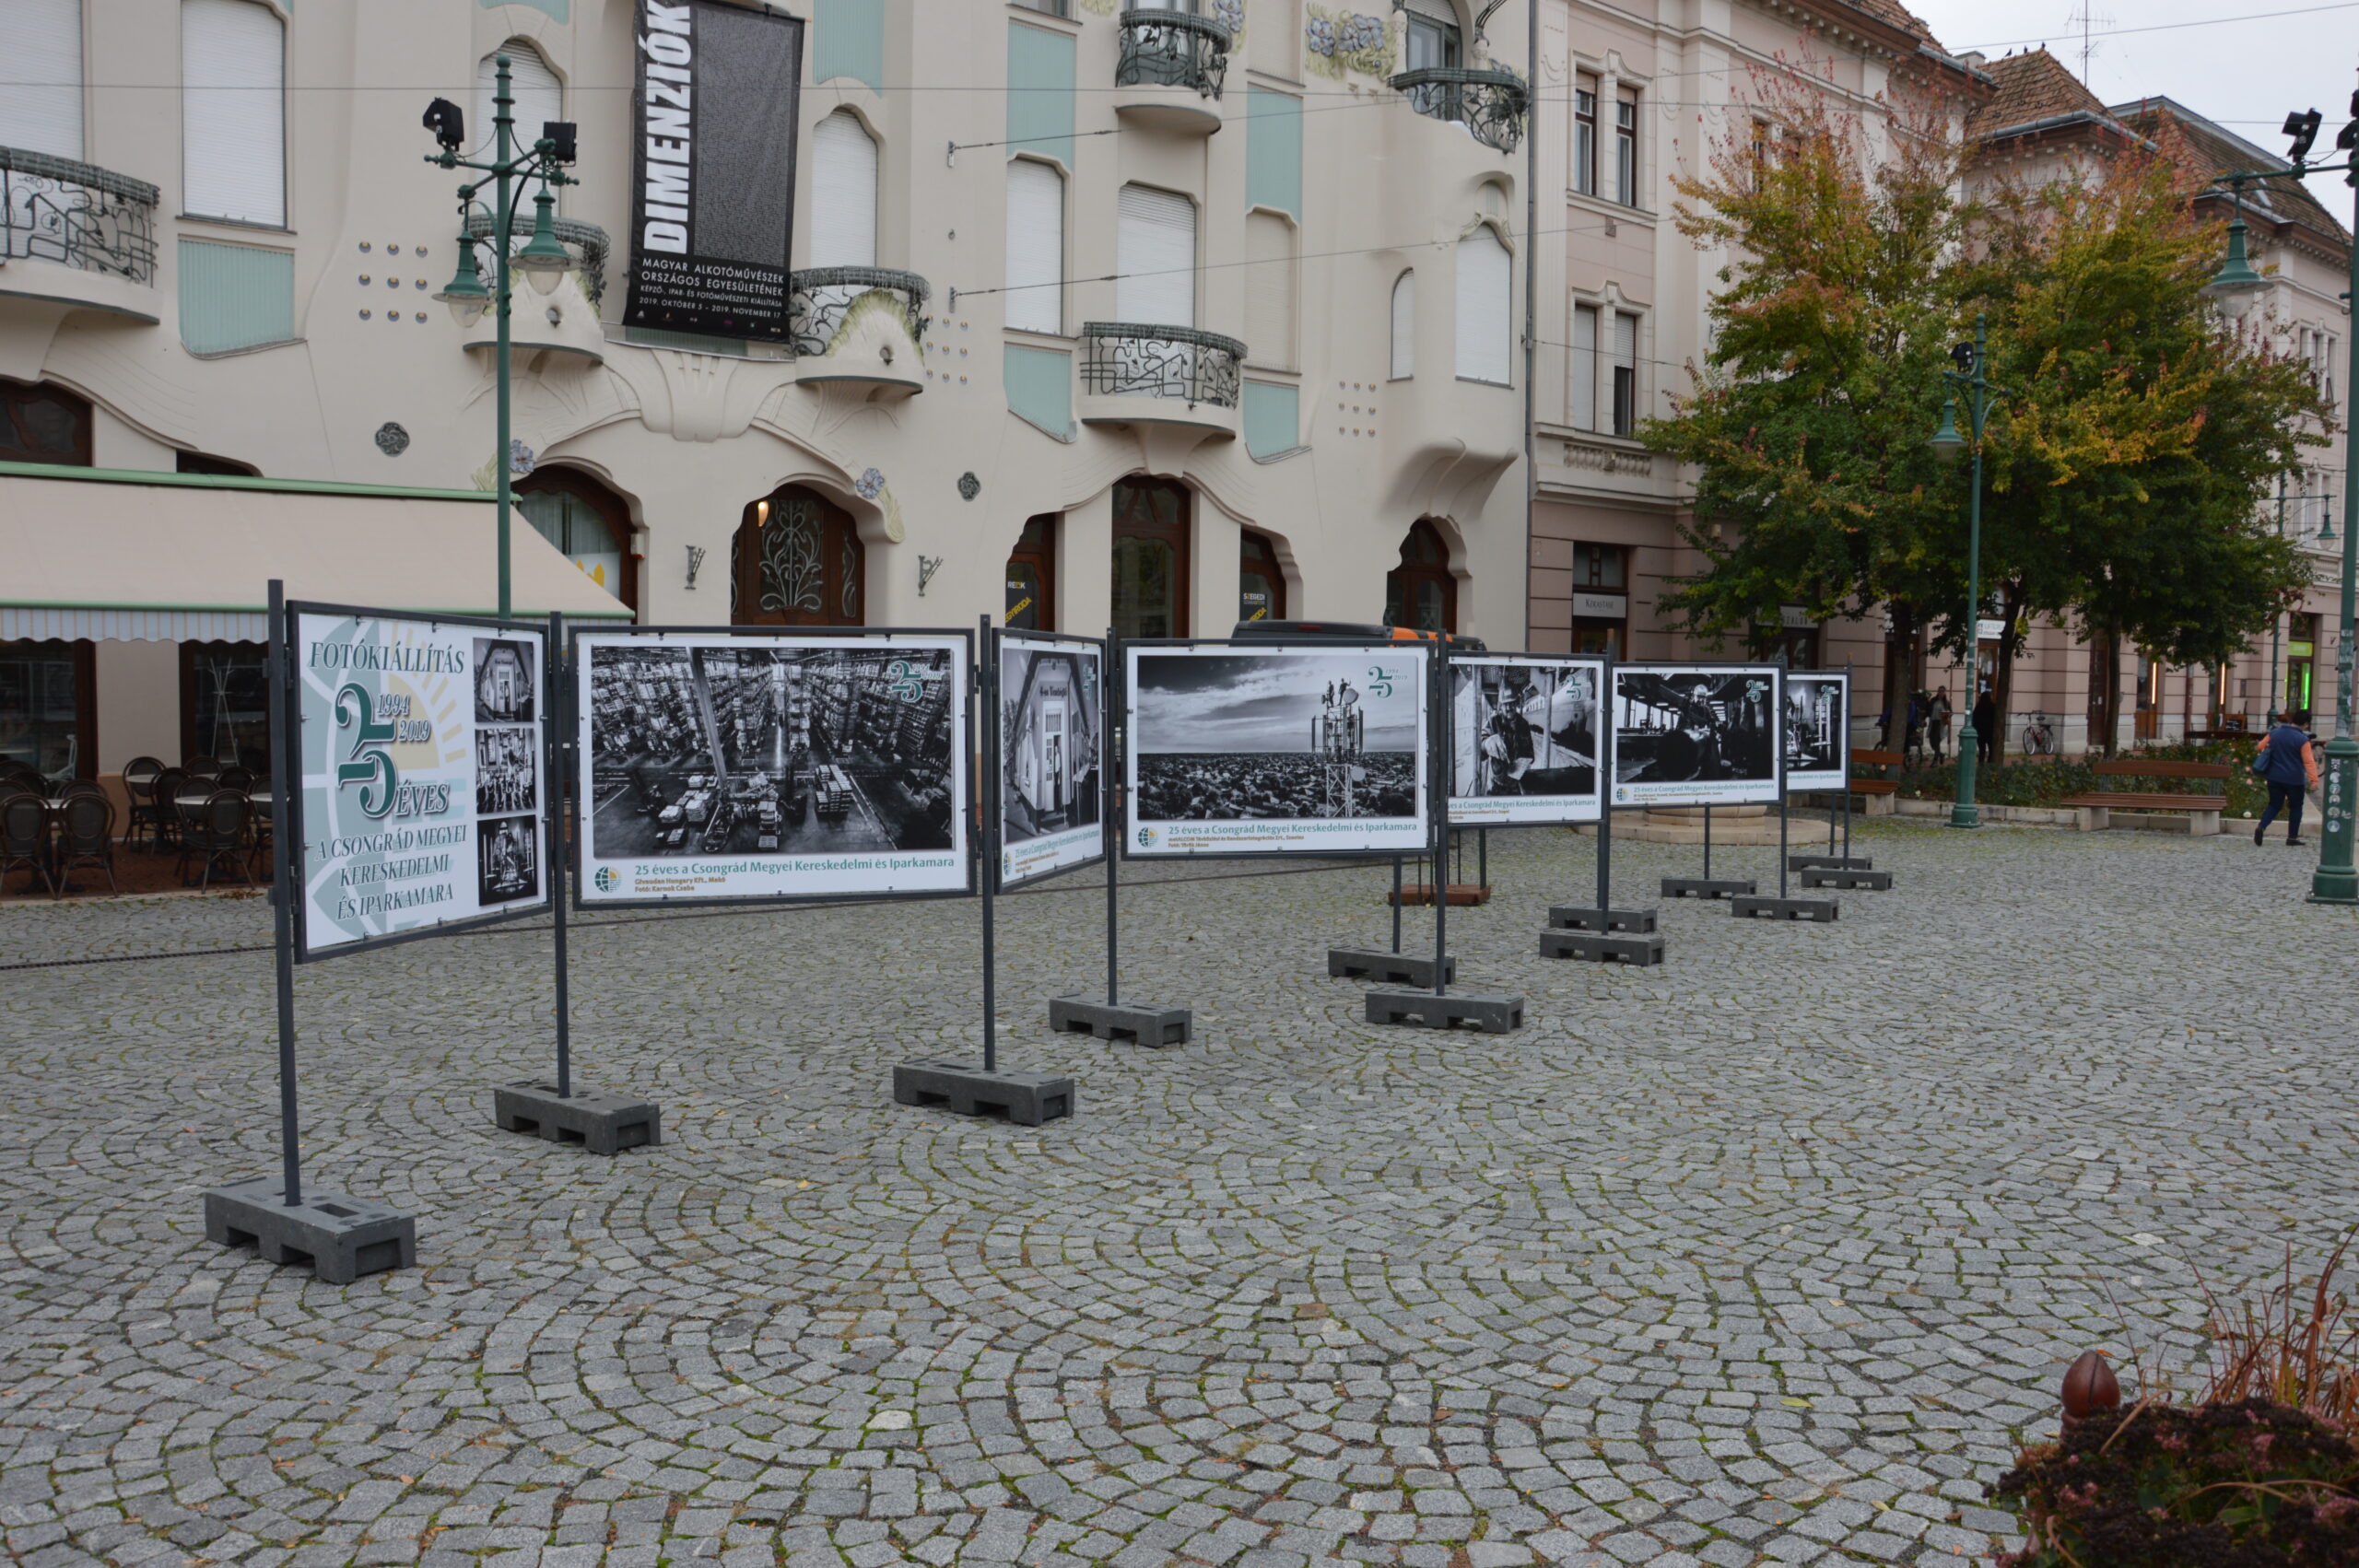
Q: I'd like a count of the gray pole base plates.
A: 12